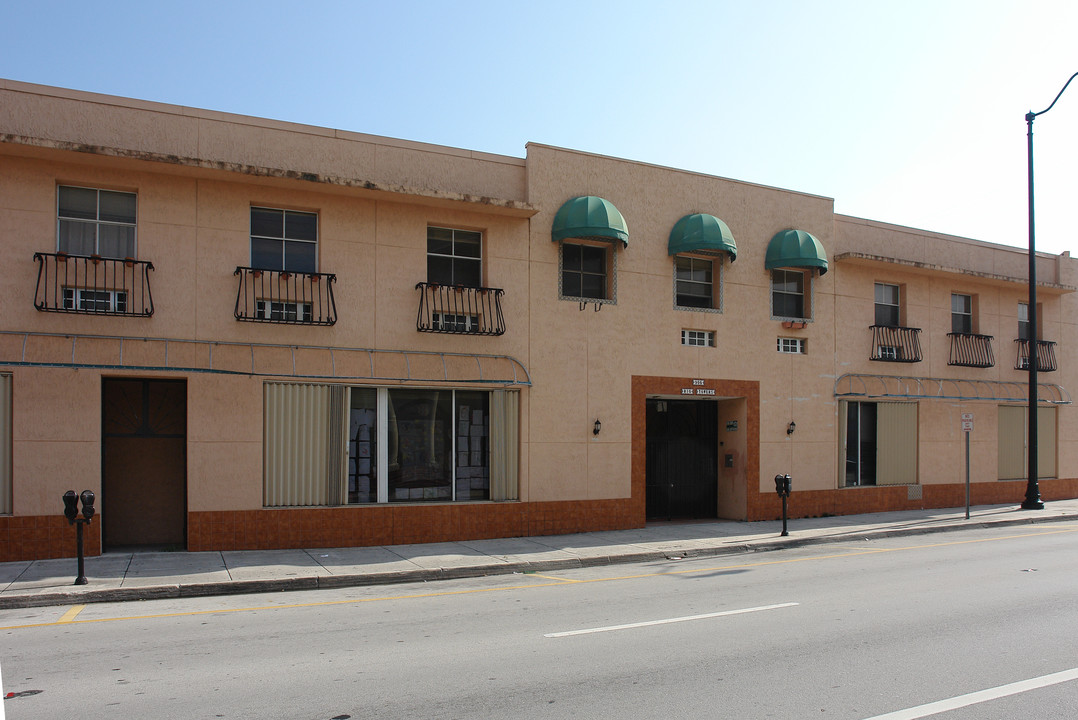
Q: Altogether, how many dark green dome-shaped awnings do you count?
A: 3